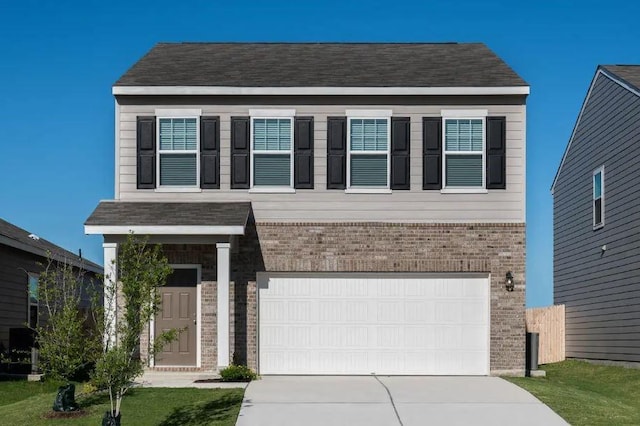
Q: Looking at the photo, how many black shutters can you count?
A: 8